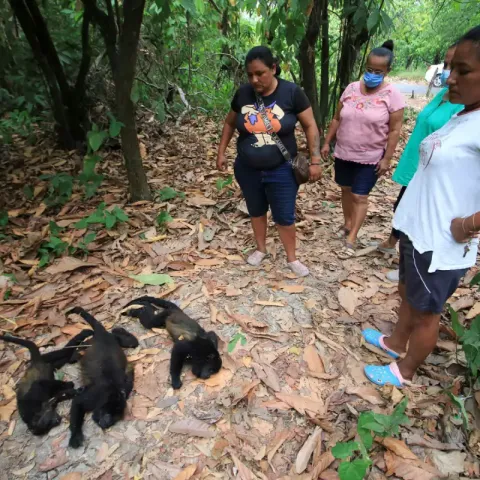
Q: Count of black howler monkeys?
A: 3